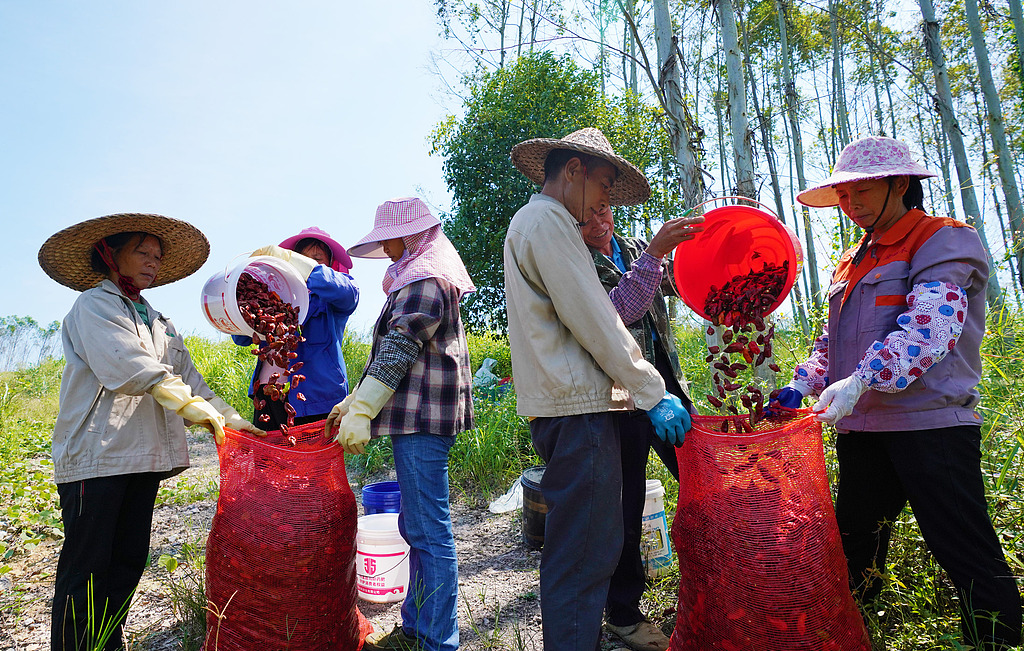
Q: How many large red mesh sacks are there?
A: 2